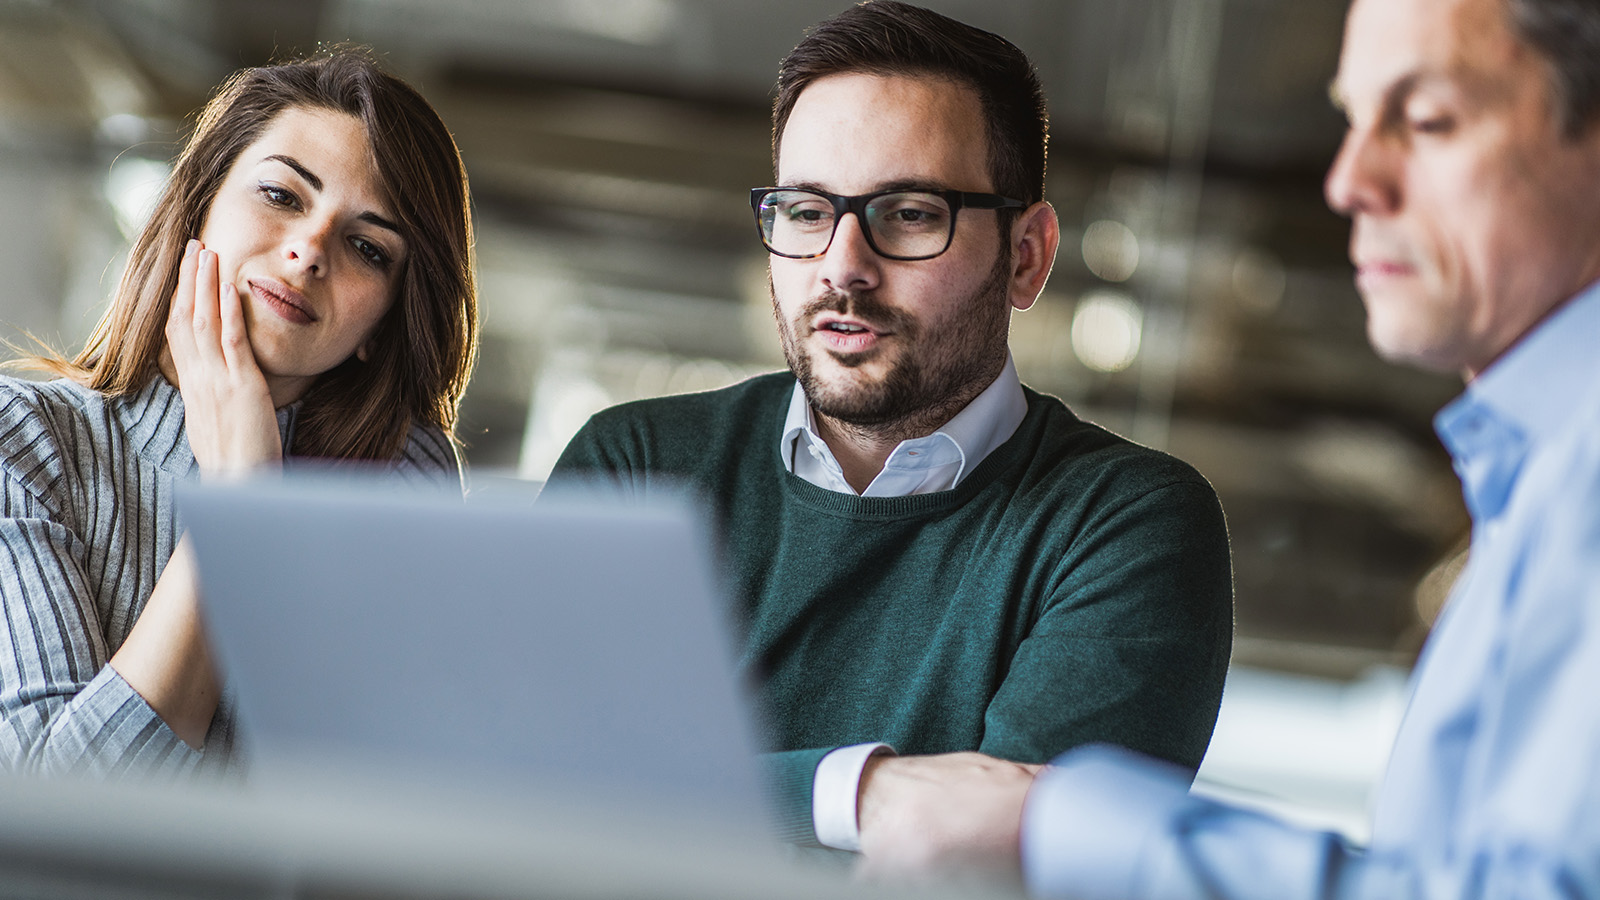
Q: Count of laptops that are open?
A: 1